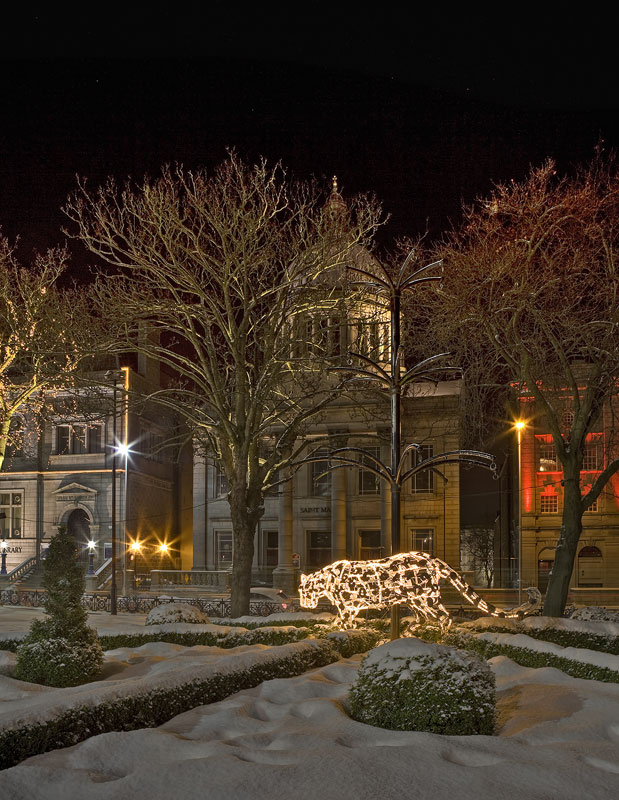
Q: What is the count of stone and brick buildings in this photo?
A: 3